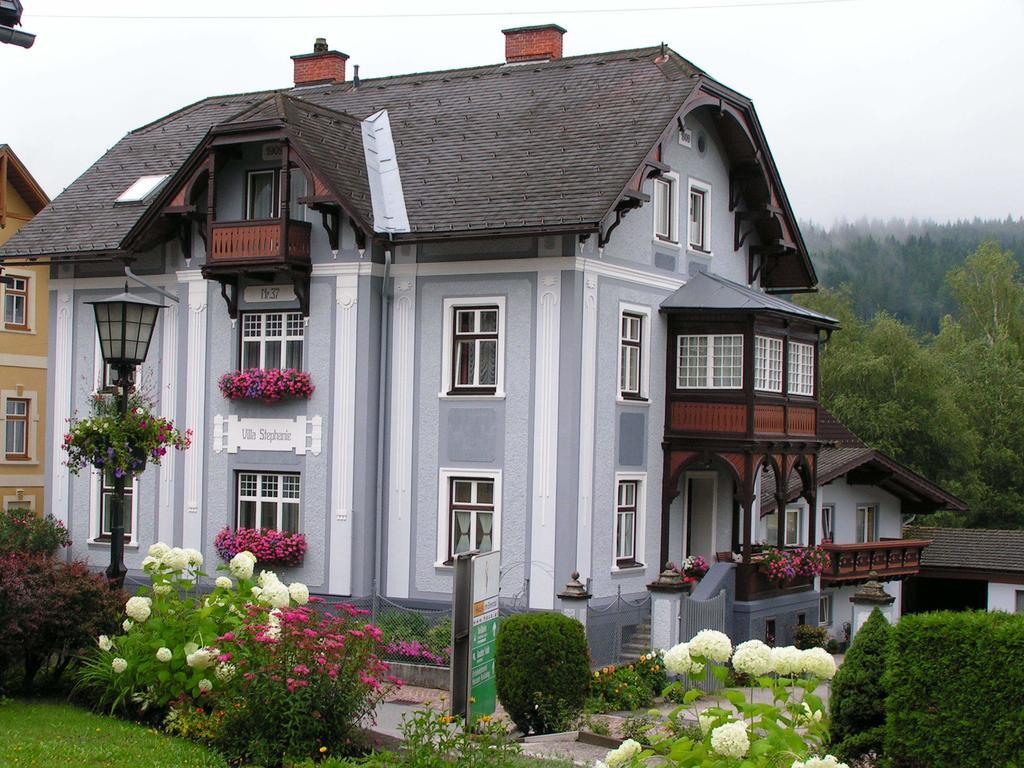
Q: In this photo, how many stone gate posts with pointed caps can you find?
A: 3